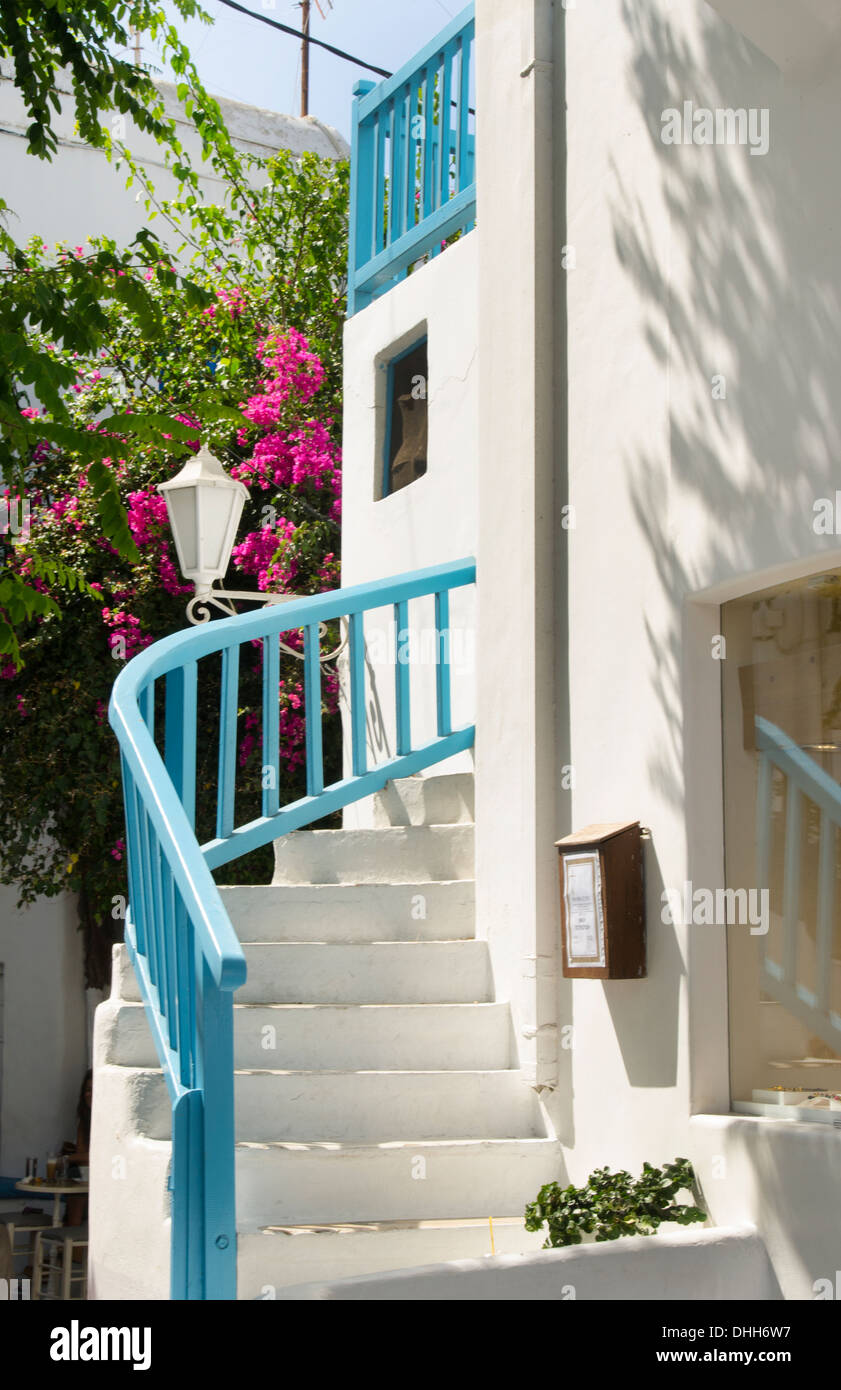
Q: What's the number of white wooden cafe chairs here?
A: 2